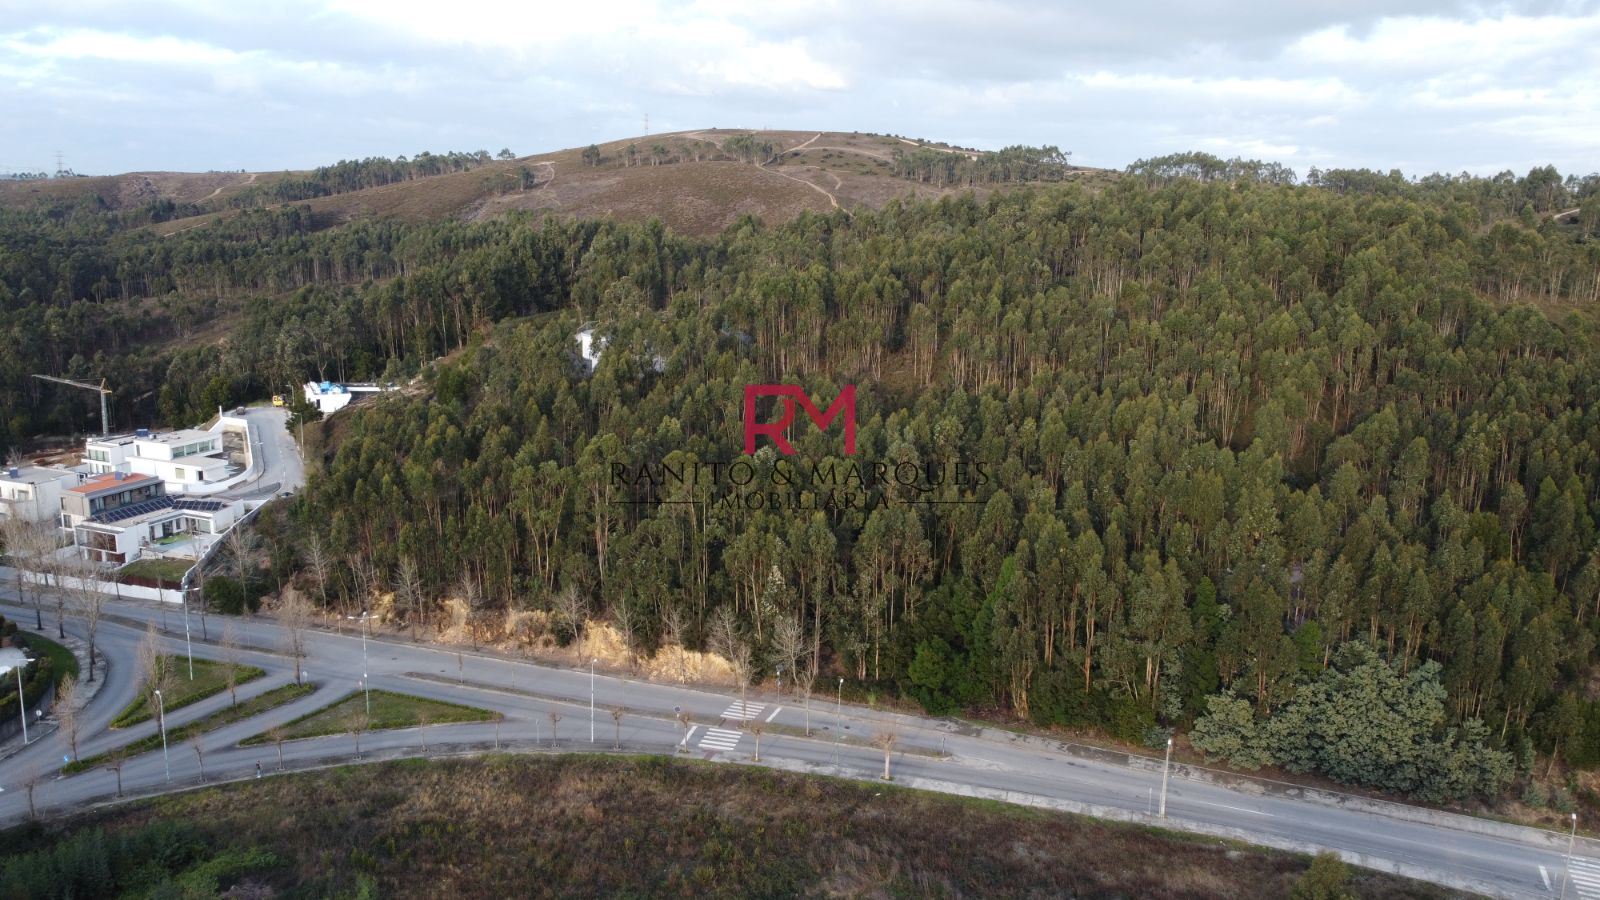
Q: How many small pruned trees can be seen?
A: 12